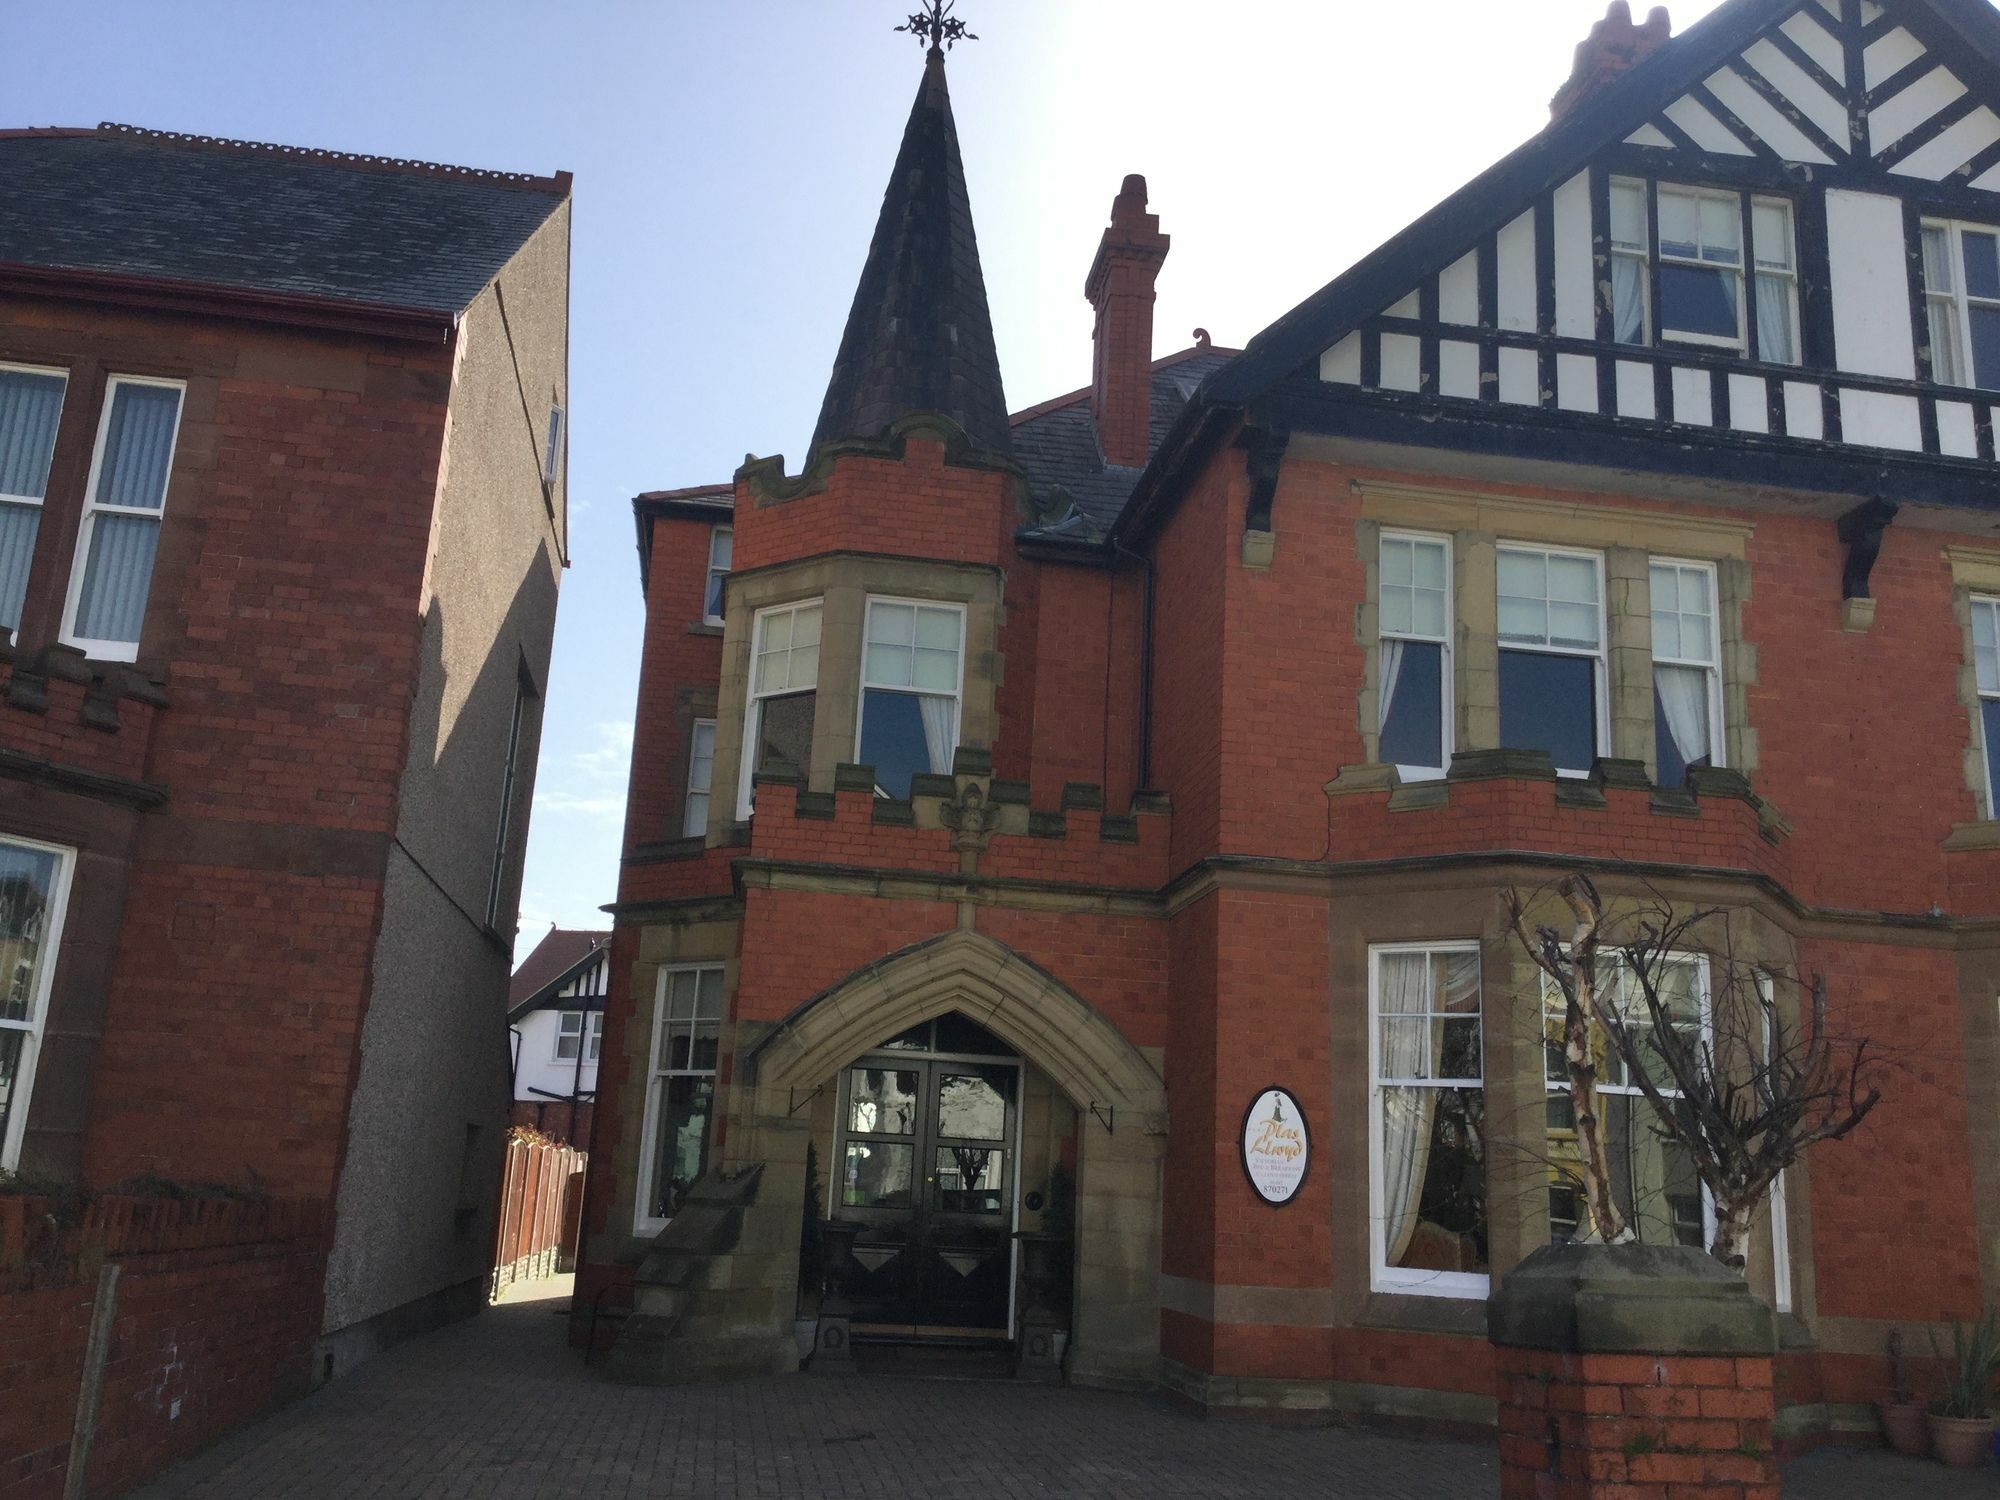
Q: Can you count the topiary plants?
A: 2